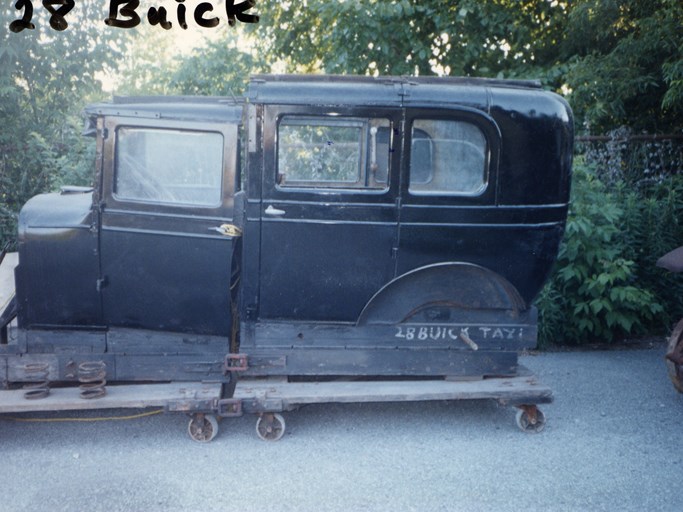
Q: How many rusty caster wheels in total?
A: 3